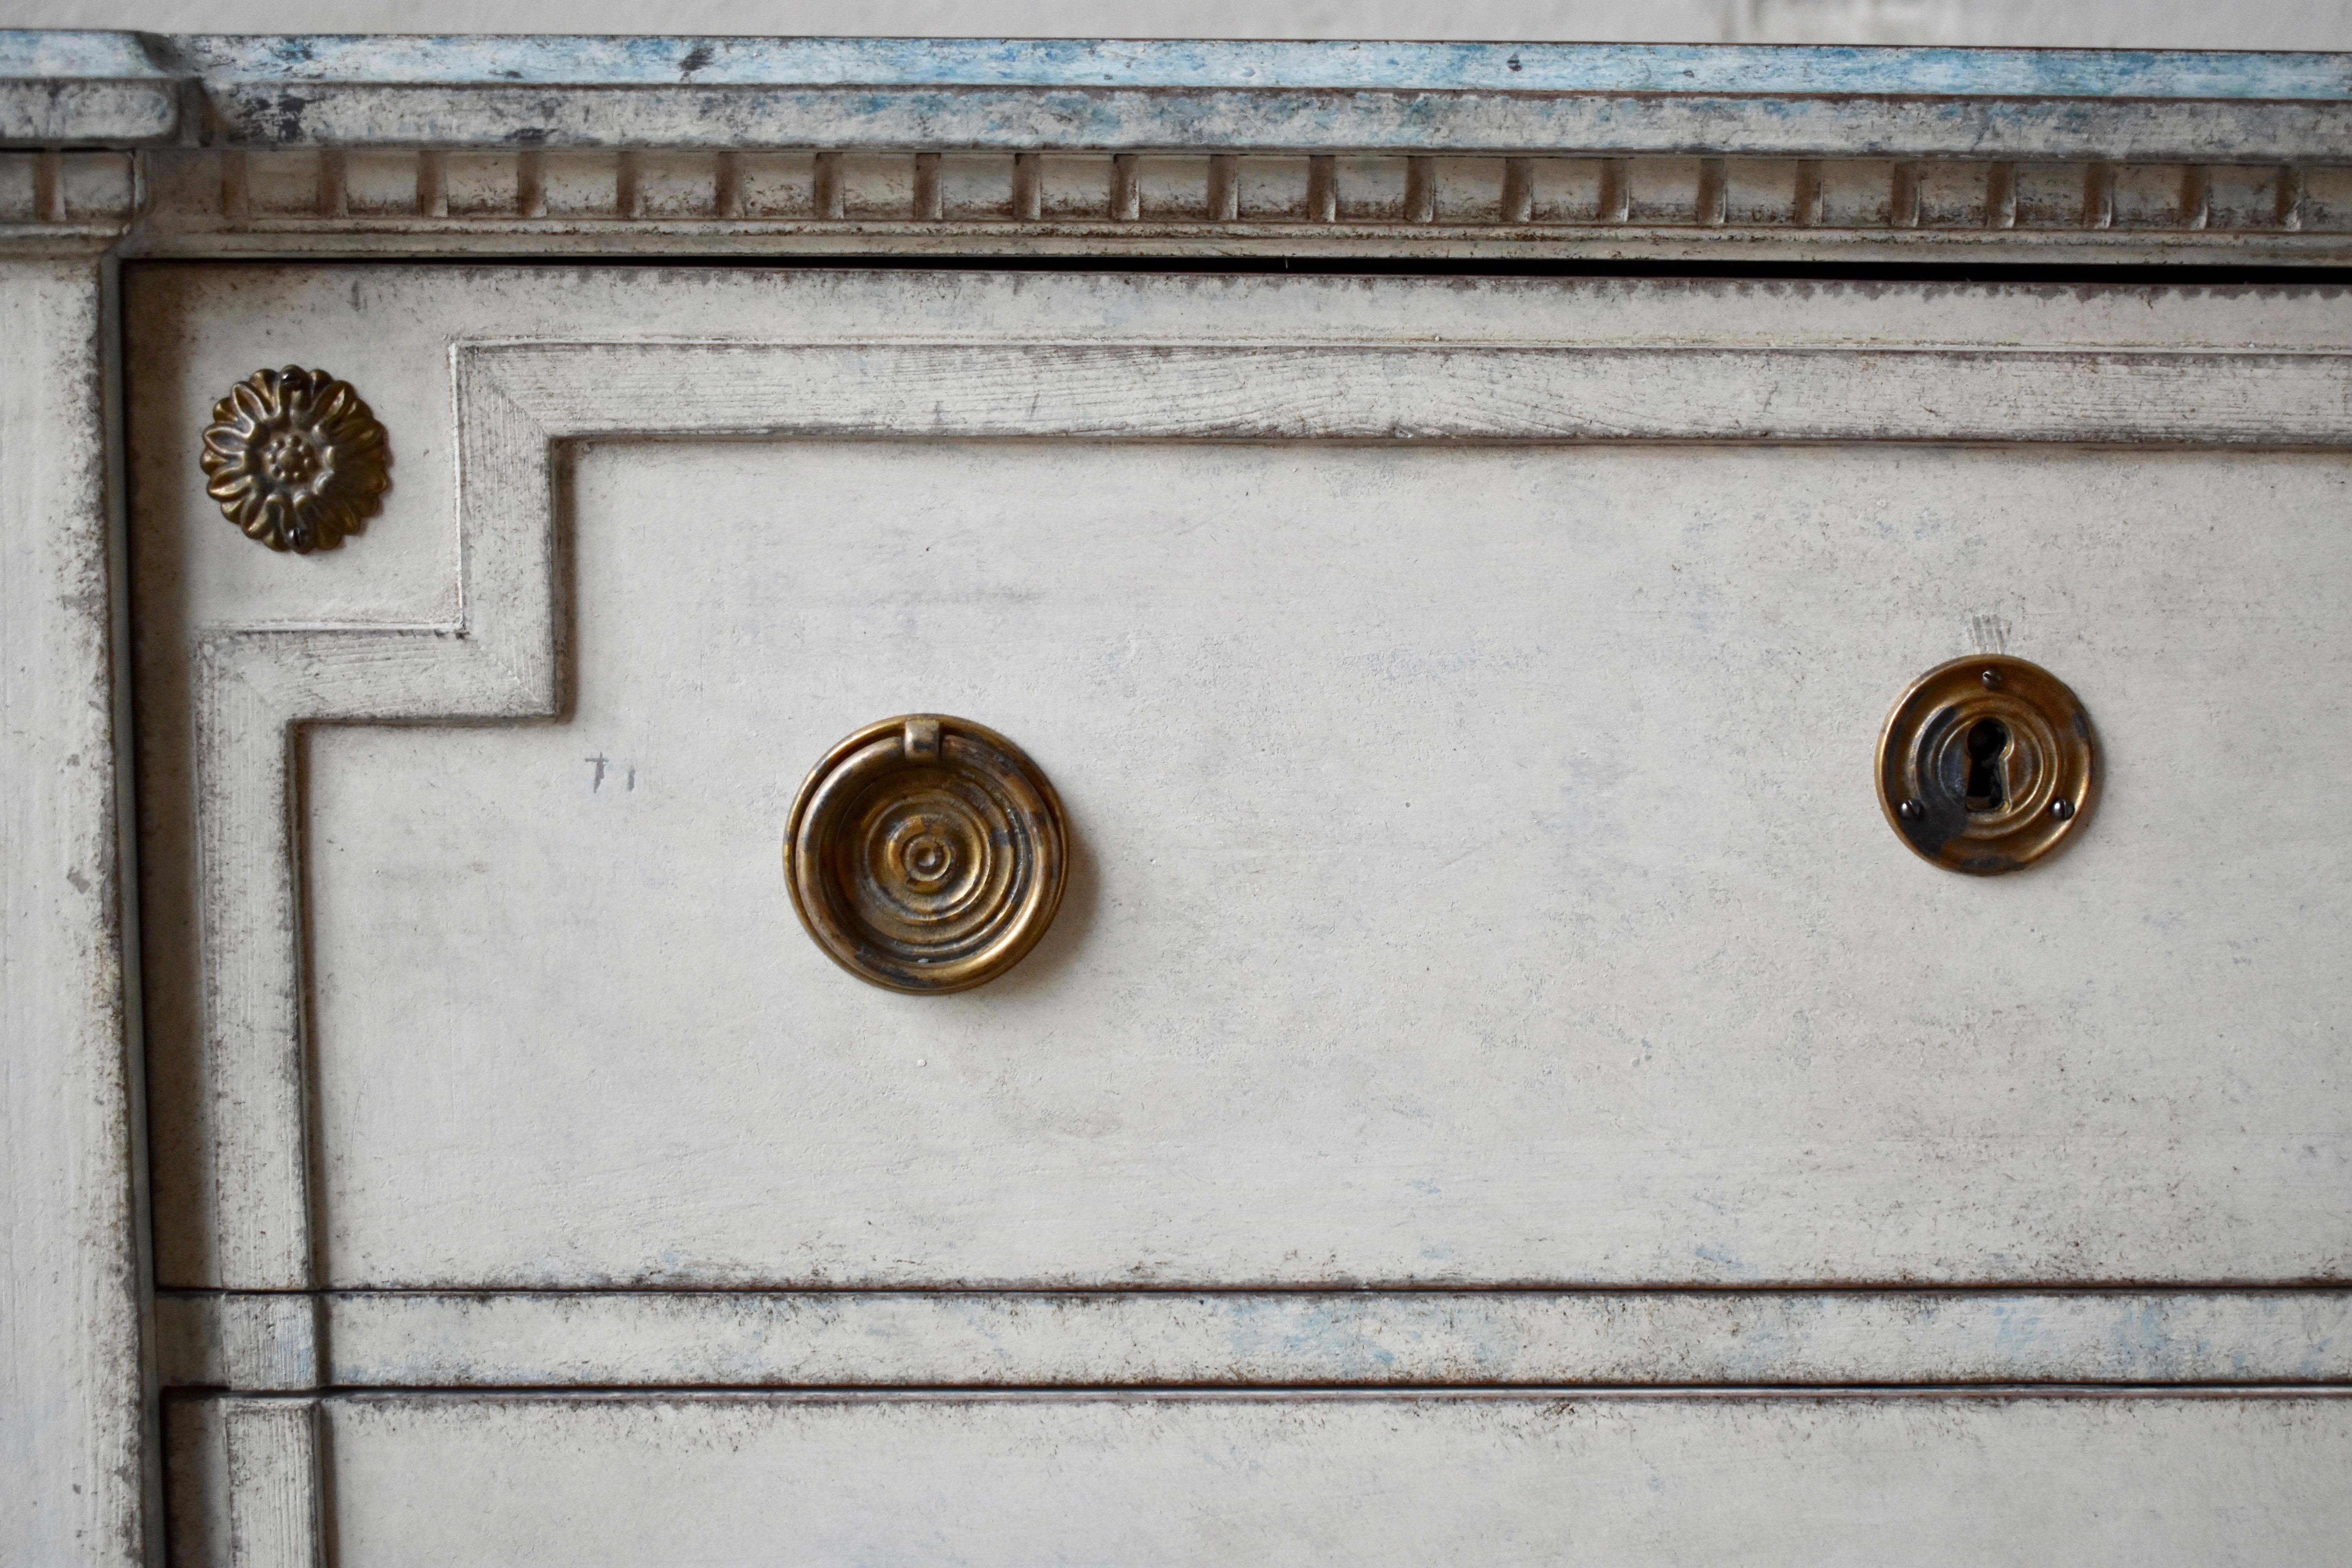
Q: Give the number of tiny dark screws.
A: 5